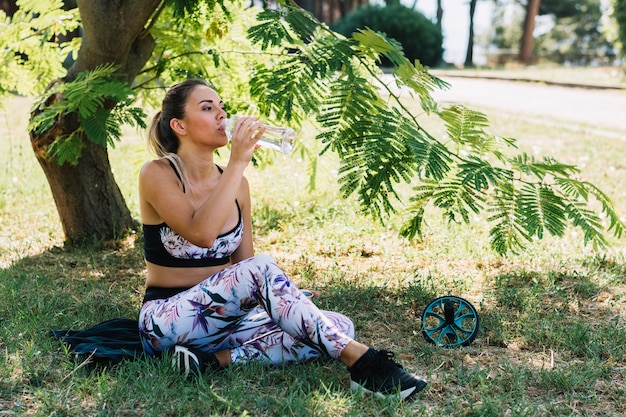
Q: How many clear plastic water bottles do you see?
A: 1